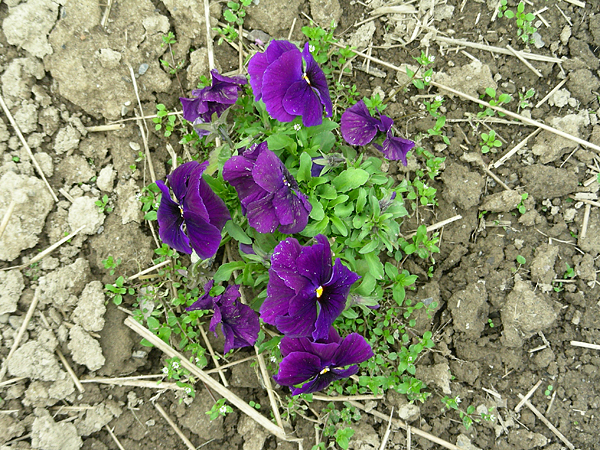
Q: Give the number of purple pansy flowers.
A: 8